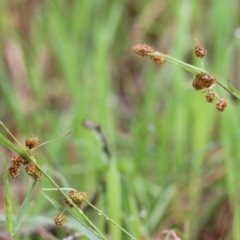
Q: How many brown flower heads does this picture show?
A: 12